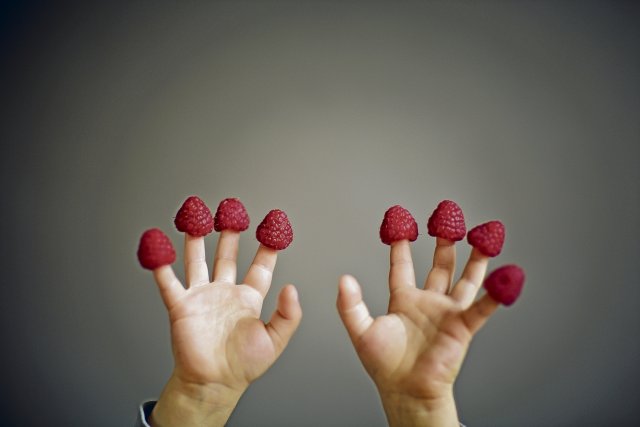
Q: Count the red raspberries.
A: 8